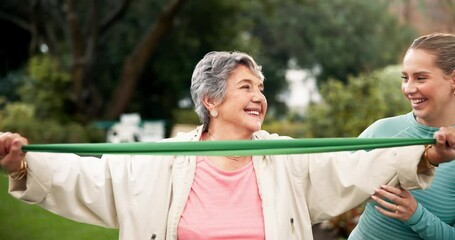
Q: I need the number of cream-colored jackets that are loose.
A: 1